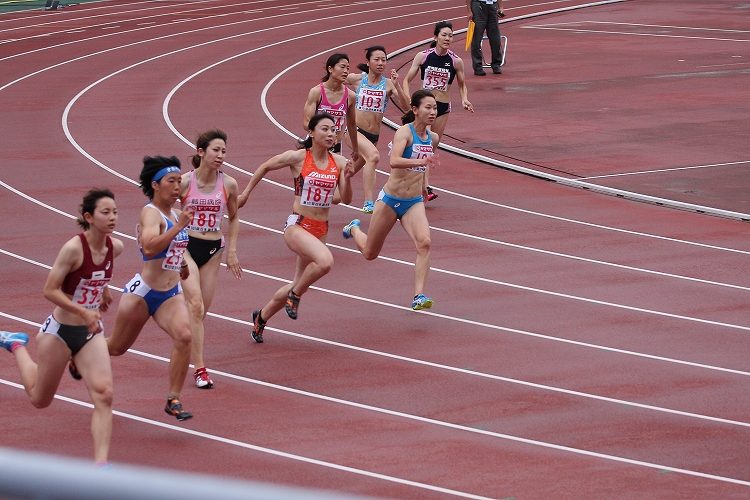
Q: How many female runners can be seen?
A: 8